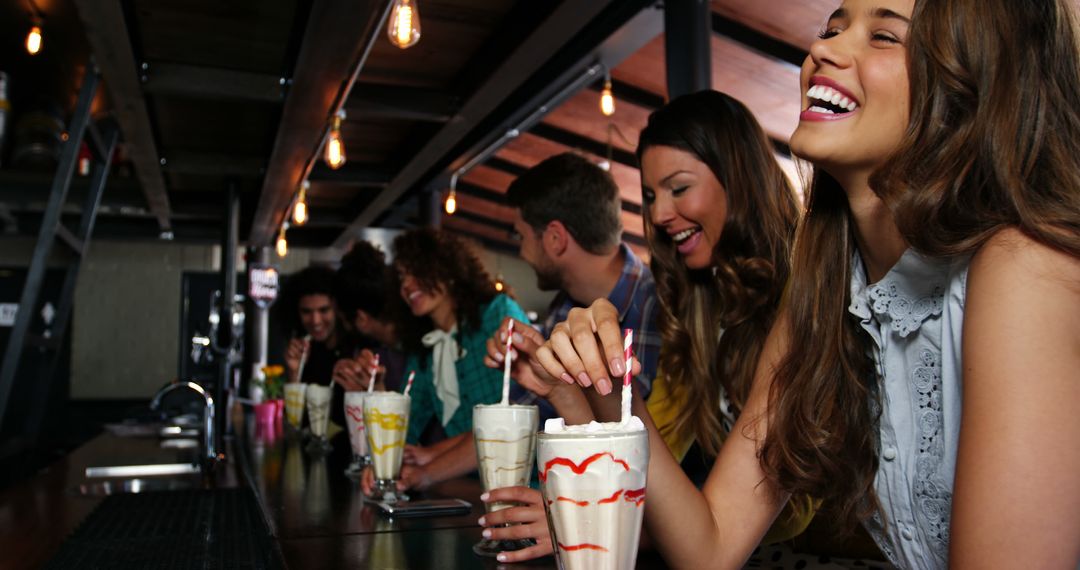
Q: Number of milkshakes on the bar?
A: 6